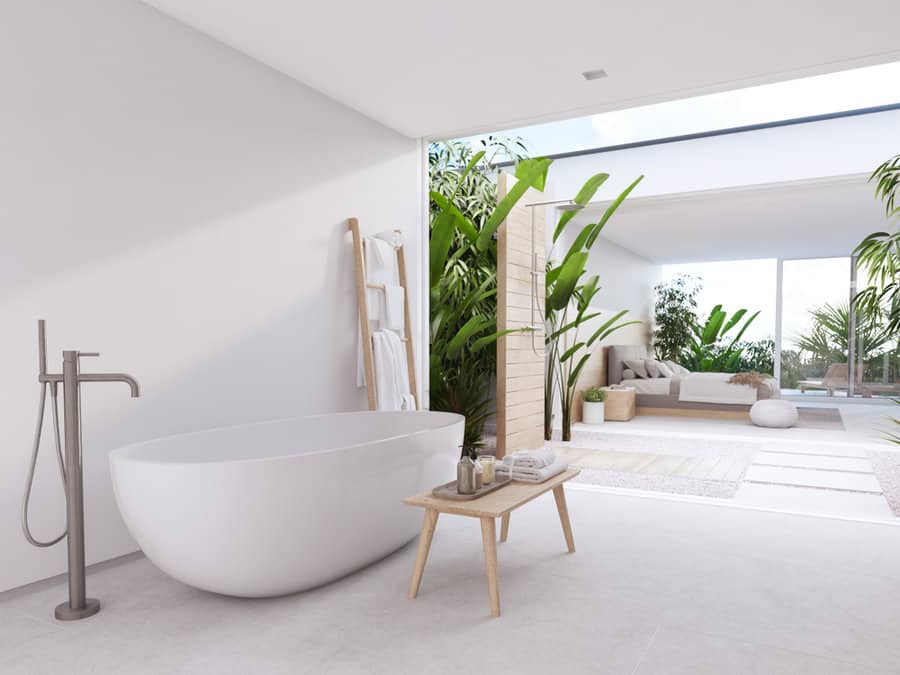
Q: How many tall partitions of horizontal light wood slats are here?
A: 1